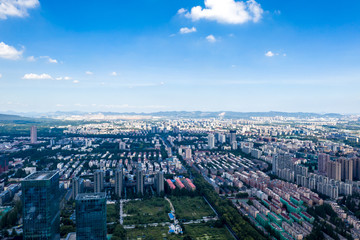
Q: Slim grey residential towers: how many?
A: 5